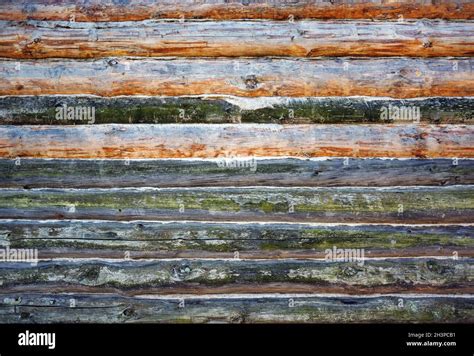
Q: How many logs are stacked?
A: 10